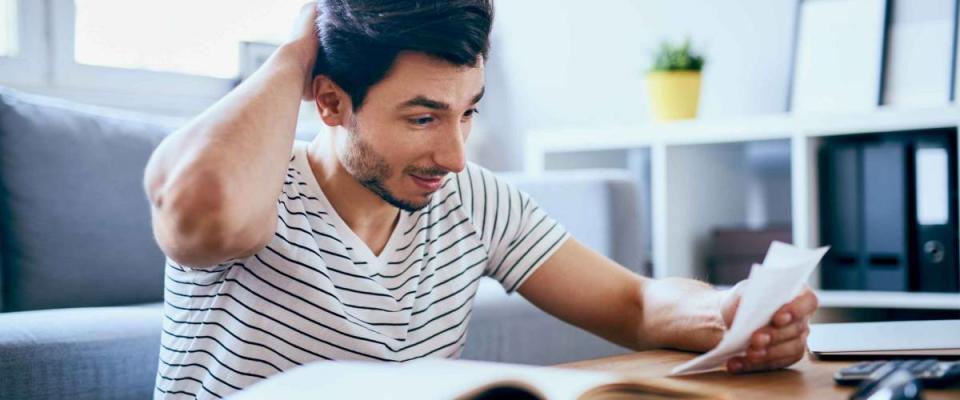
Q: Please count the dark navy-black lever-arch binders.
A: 3